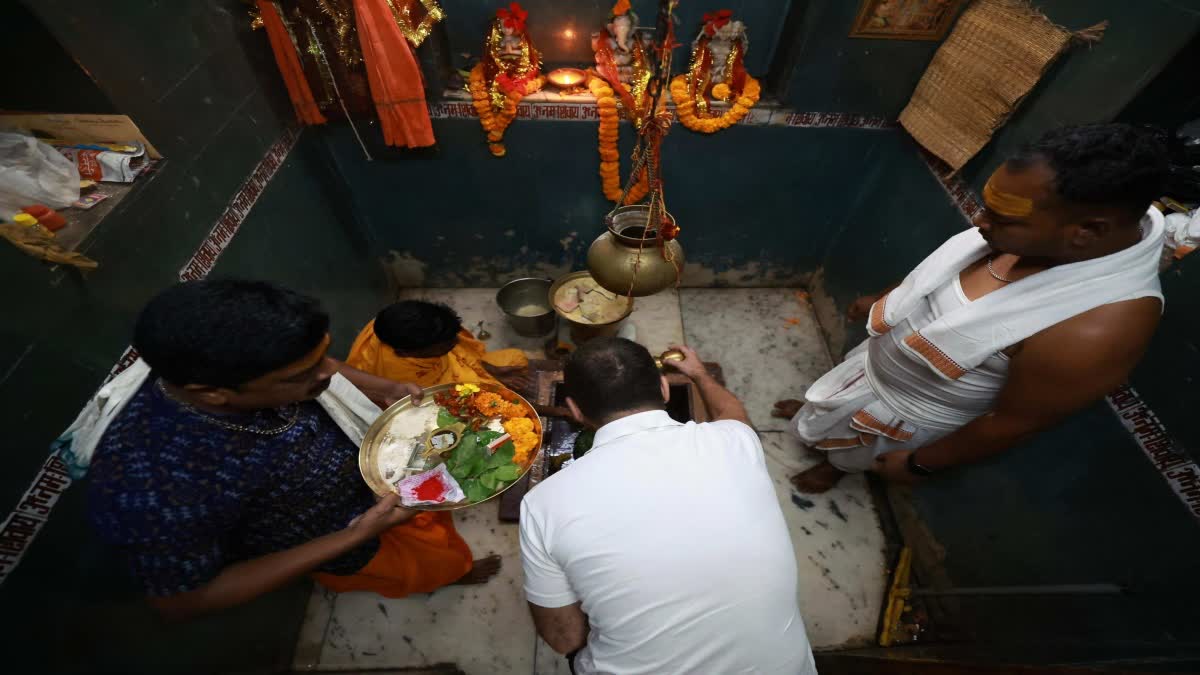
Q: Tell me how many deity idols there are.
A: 3